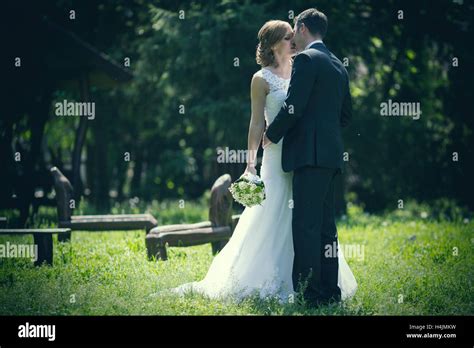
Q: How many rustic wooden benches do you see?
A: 3